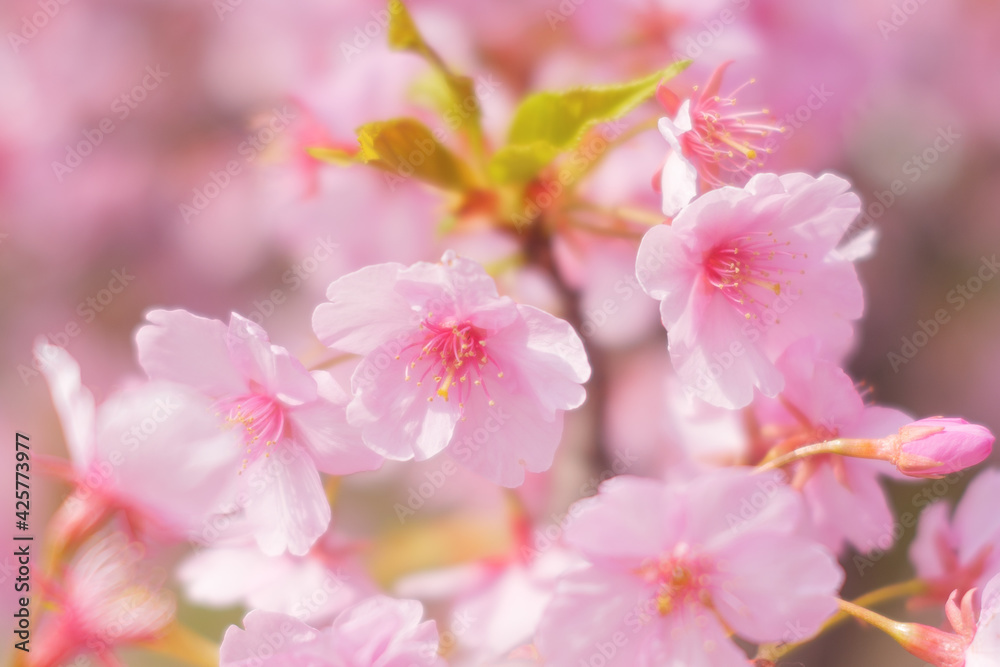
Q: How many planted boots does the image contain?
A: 0